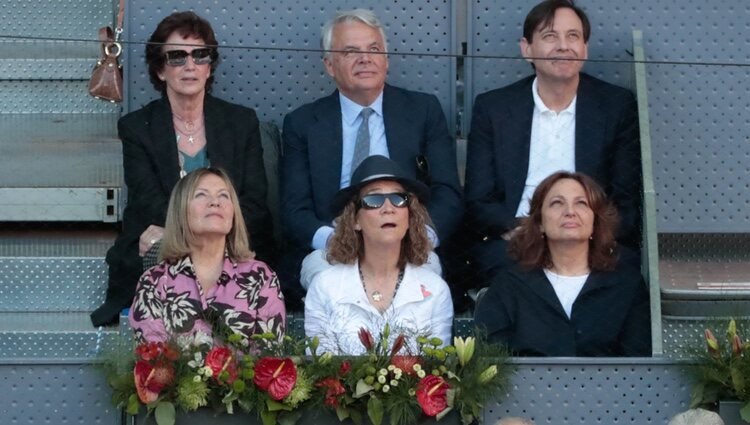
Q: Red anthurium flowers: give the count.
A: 4